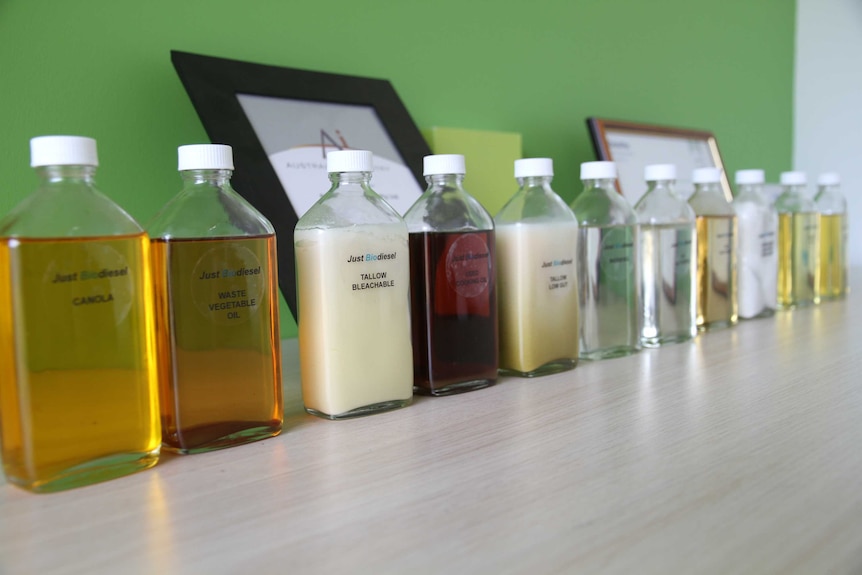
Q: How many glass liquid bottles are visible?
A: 11